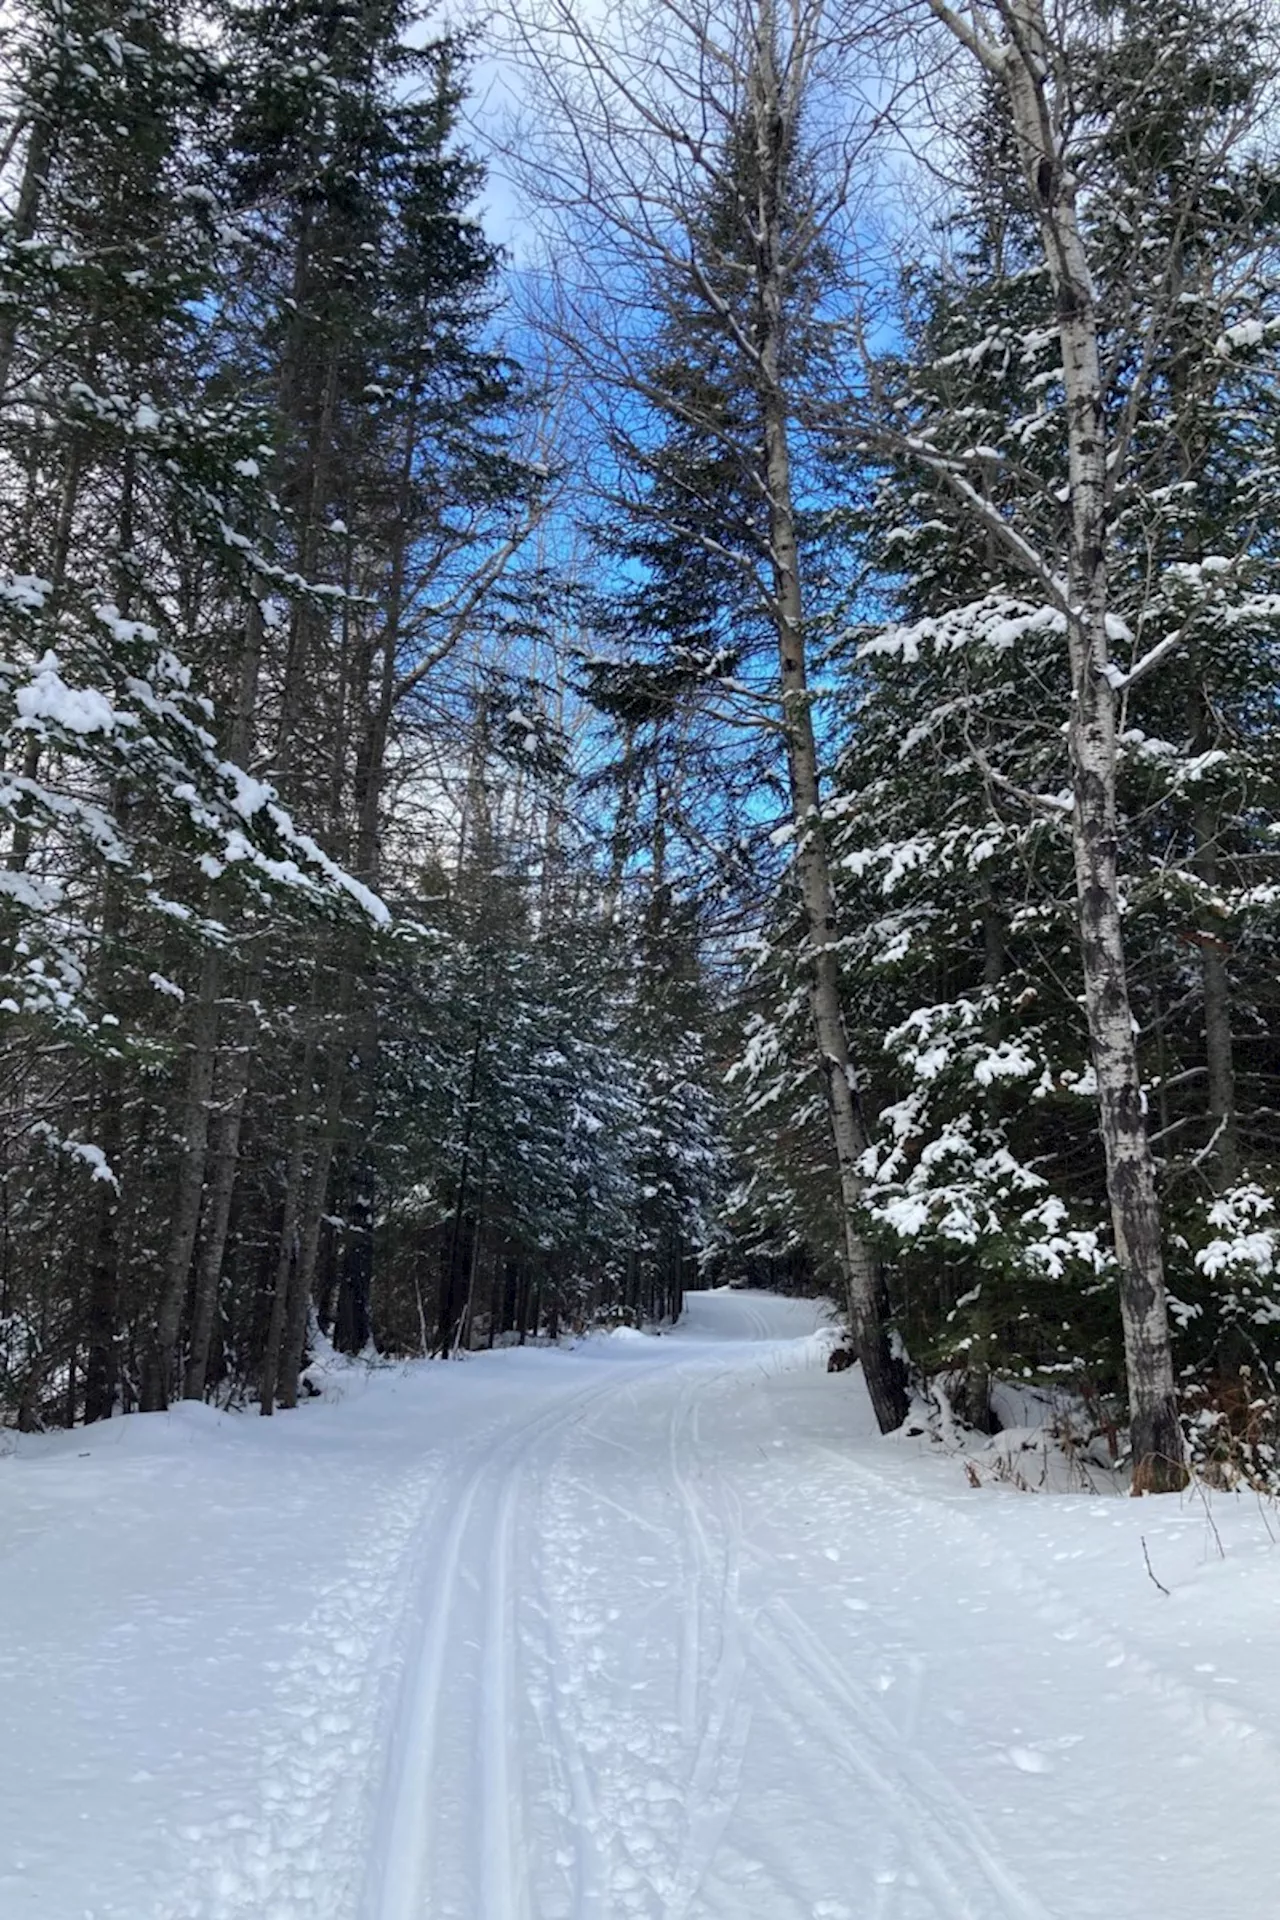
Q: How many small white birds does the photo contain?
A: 0